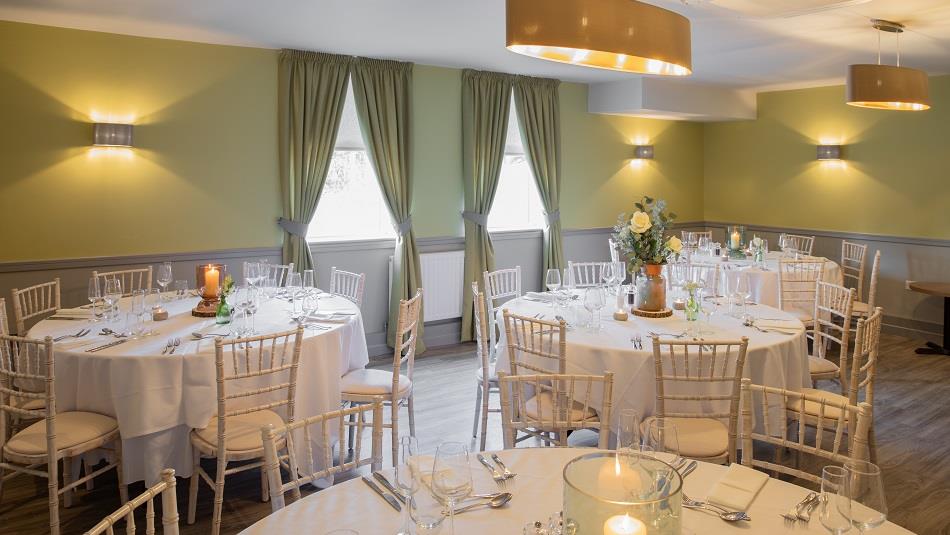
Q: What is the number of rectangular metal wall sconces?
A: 3